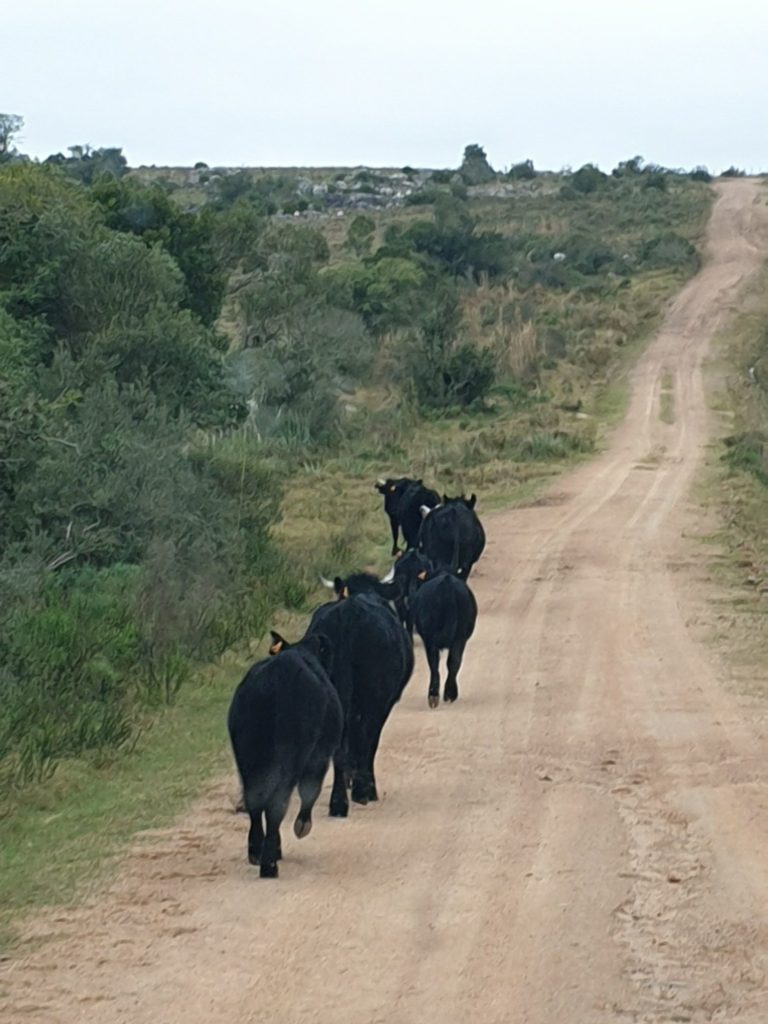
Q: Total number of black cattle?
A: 6